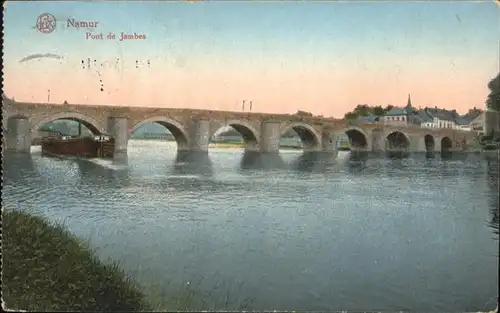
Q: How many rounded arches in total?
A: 8